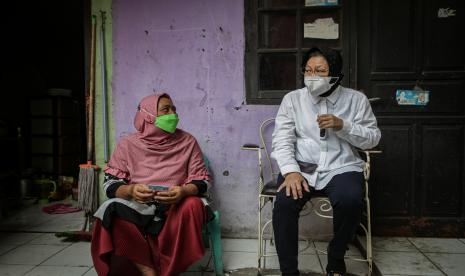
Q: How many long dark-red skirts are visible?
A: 1